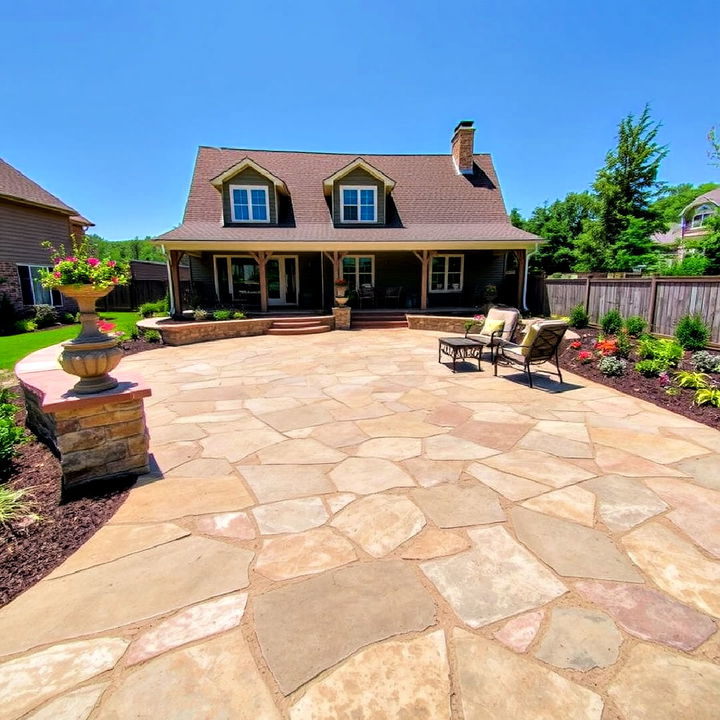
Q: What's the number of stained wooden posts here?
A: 5